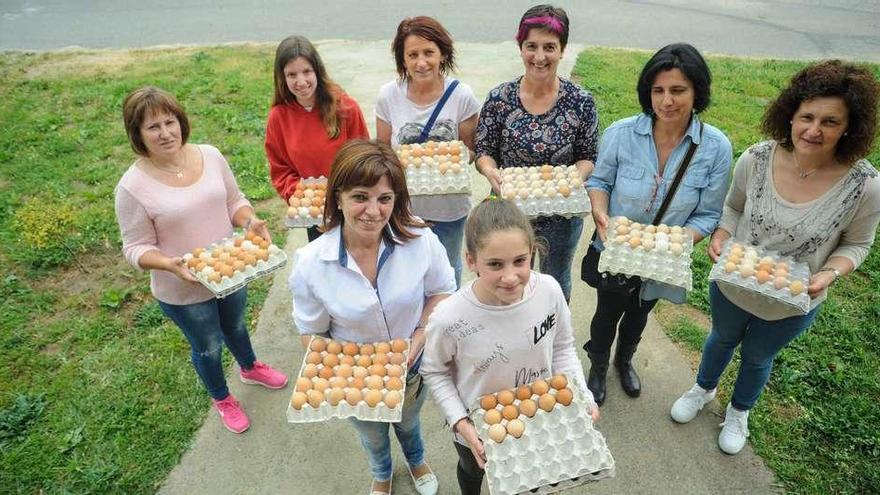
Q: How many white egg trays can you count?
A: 8